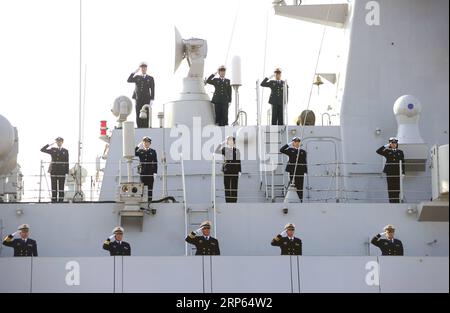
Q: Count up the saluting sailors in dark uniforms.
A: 13